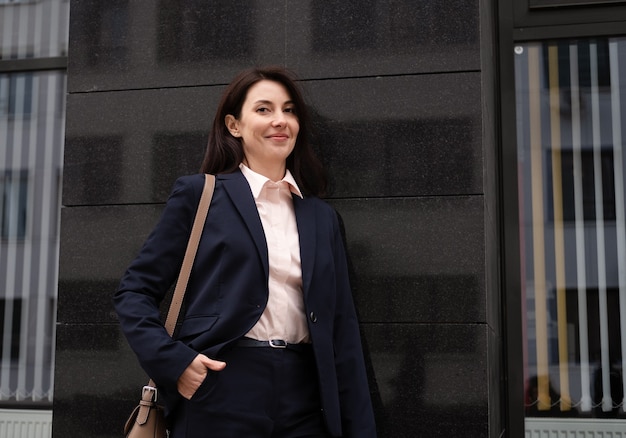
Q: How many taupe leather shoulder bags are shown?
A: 1